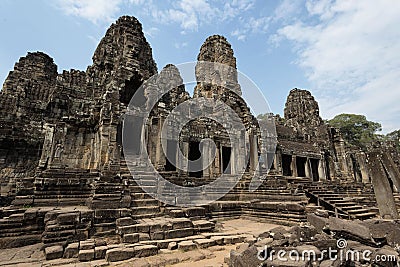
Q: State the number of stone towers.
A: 5